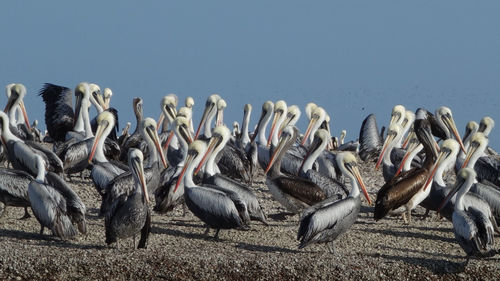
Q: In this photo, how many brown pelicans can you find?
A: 2